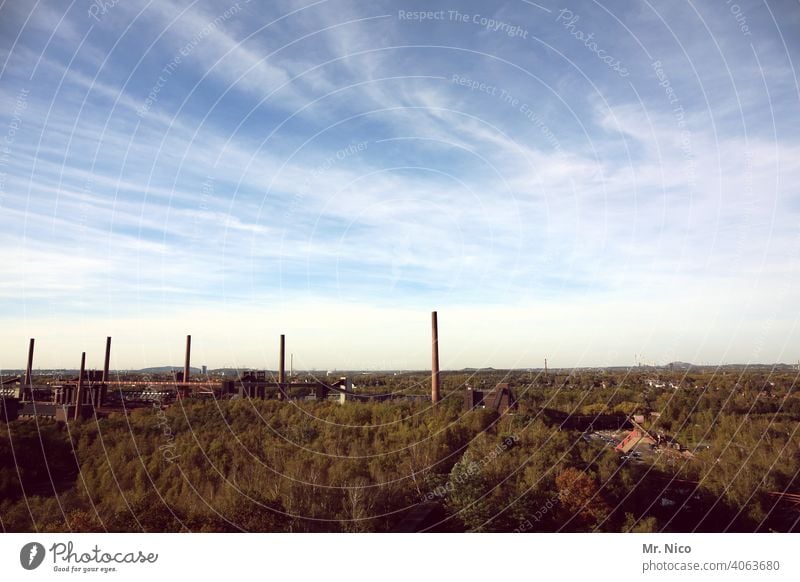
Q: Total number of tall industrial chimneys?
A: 6